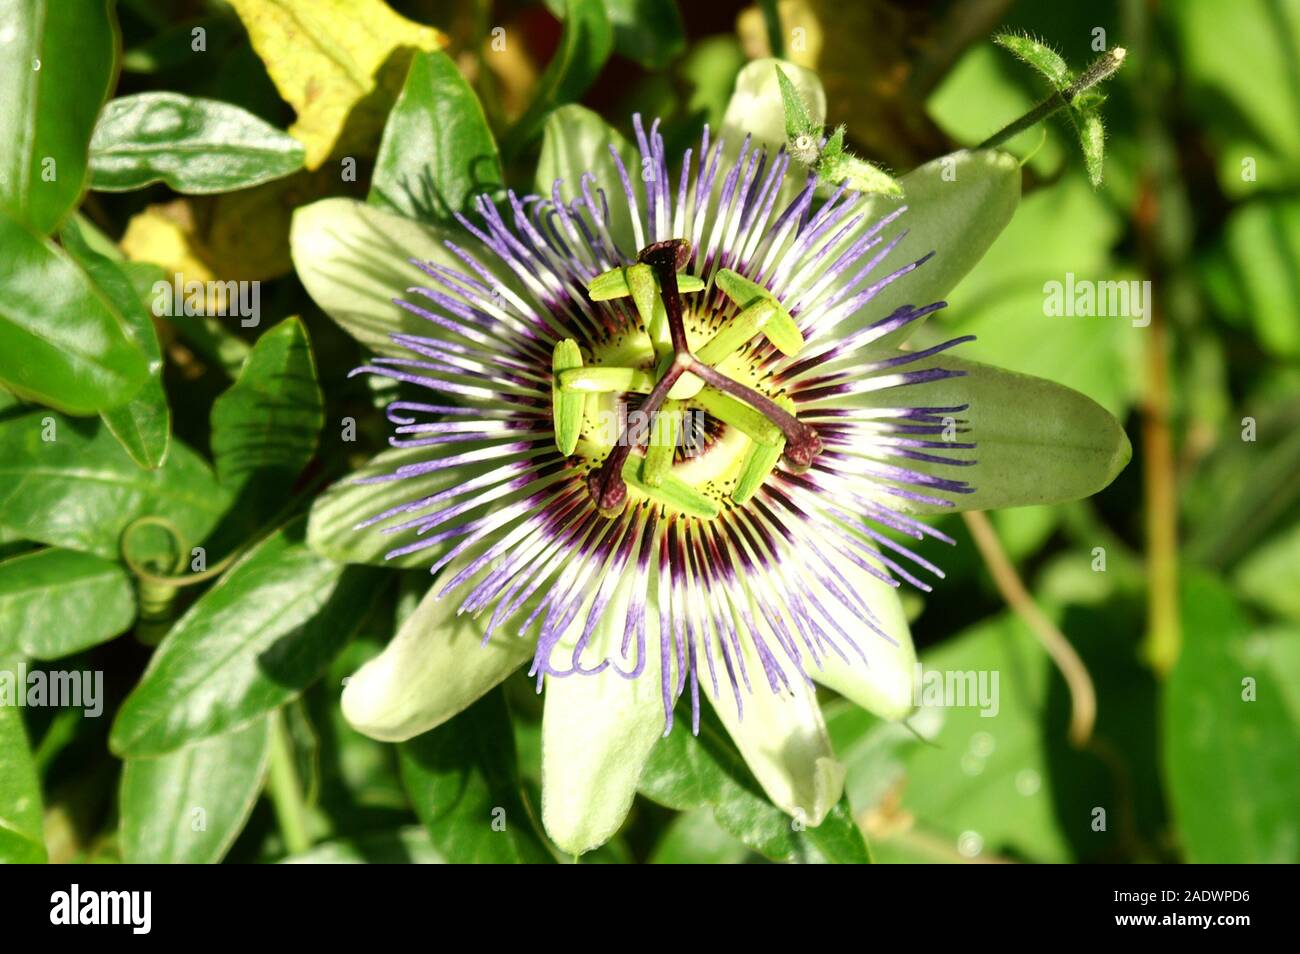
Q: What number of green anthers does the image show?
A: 5